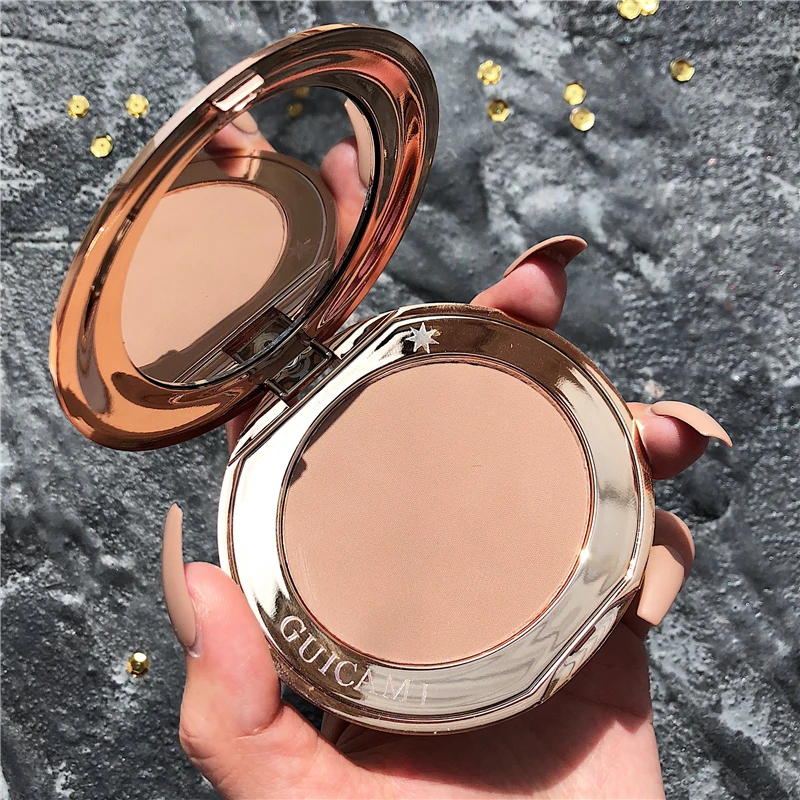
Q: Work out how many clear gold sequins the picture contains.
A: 11